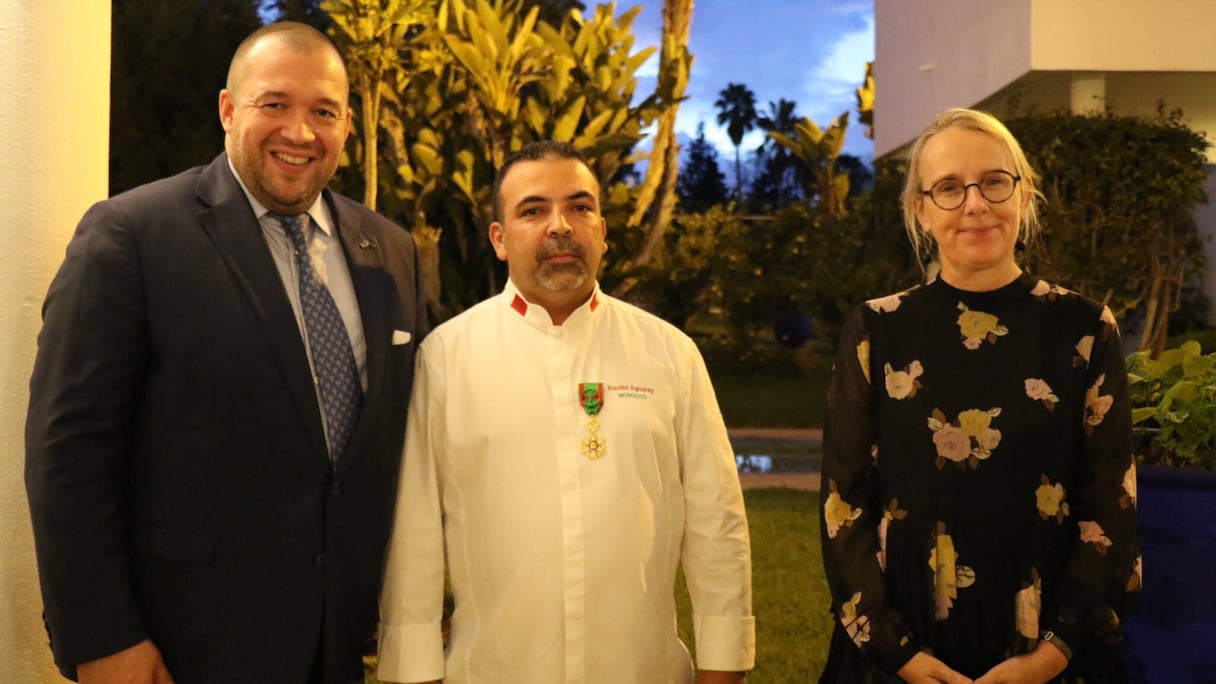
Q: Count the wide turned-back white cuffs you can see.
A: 2